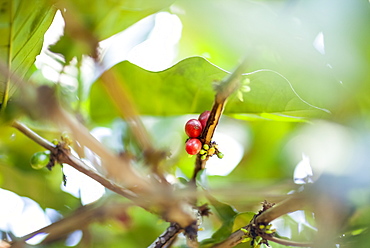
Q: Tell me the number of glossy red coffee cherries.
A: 3